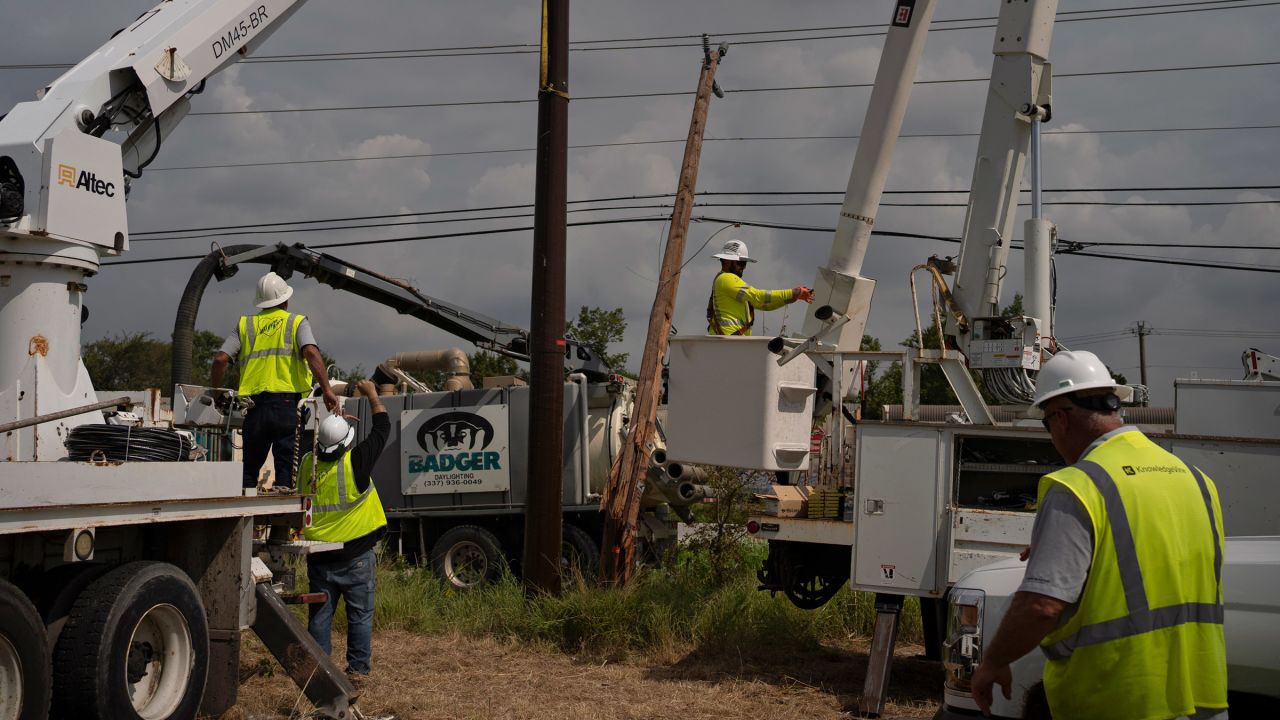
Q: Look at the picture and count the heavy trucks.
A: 3